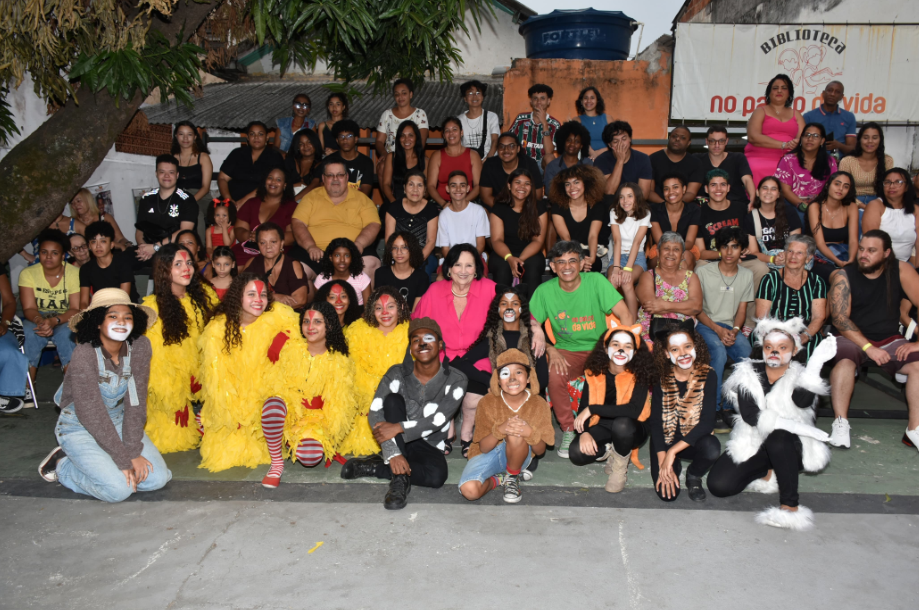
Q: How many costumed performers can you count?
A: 12